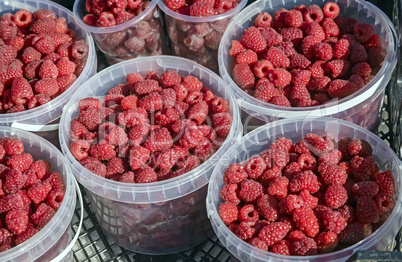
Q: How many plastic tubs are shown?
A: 7